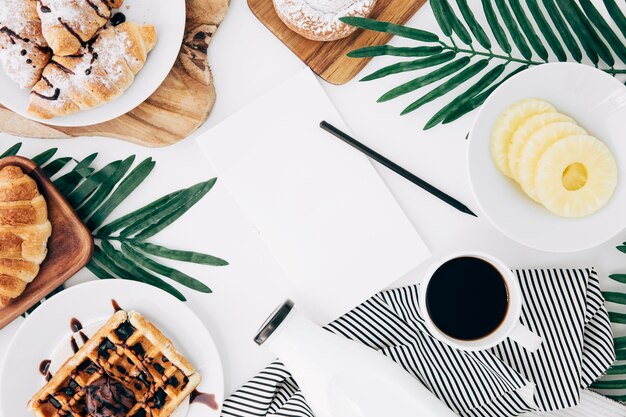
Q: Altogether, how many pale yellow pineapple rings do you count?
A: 4